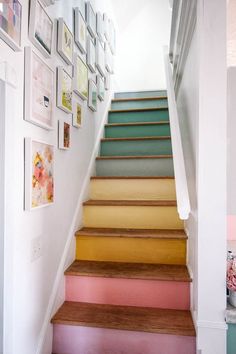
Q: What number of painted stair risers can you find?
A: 11